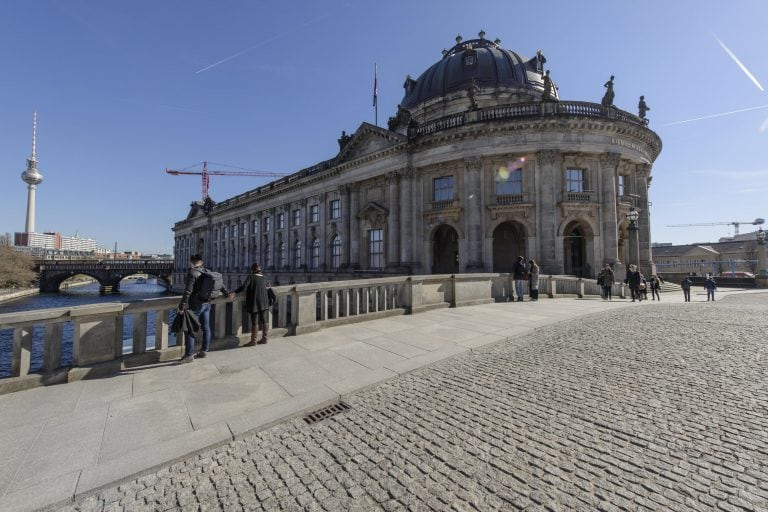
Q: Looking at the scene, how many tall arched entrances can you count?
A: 3